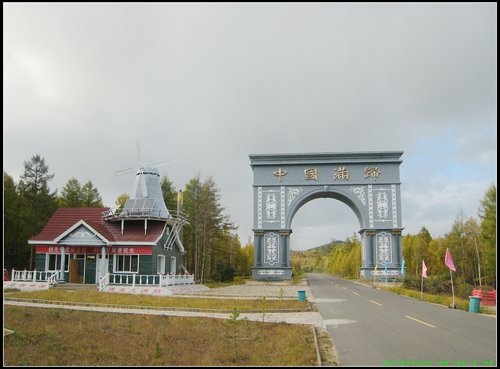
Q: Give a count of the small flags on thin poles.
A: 5